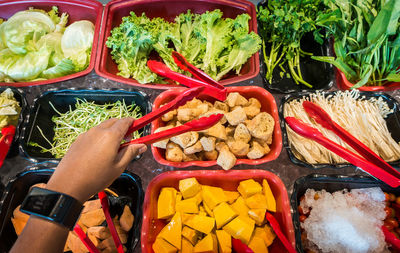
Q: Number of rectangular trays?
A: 11